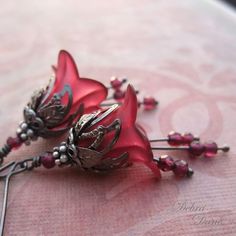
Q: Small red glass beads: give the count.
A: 11